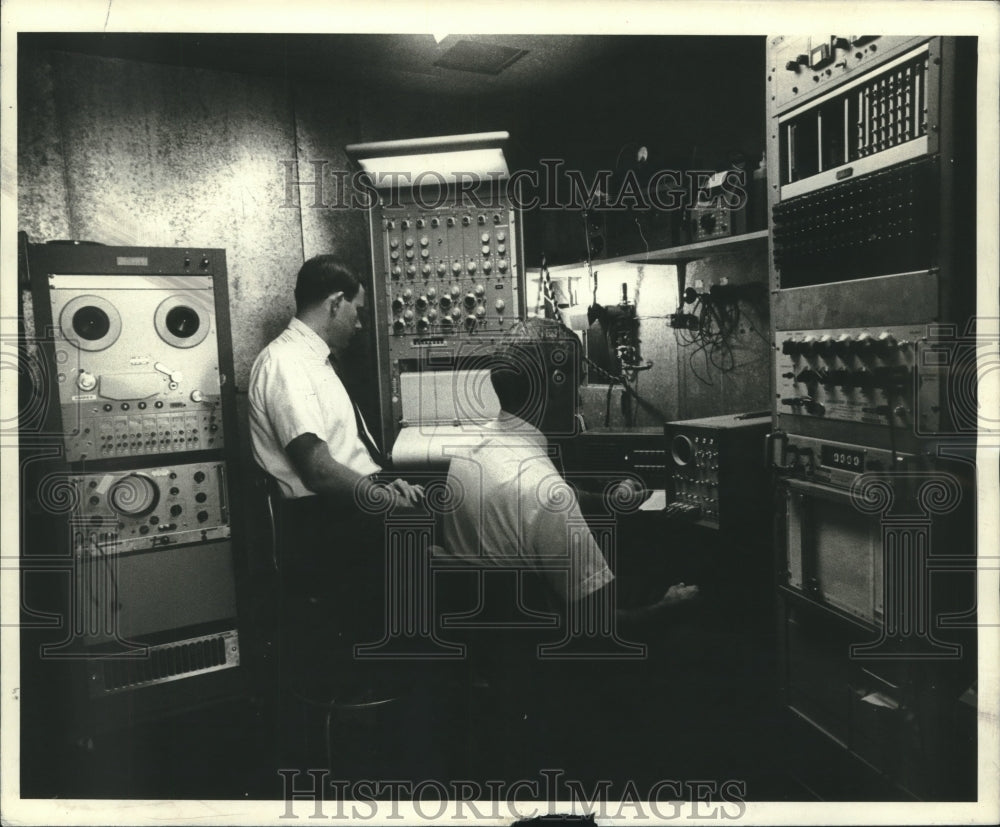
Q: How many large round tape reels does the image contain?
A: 2